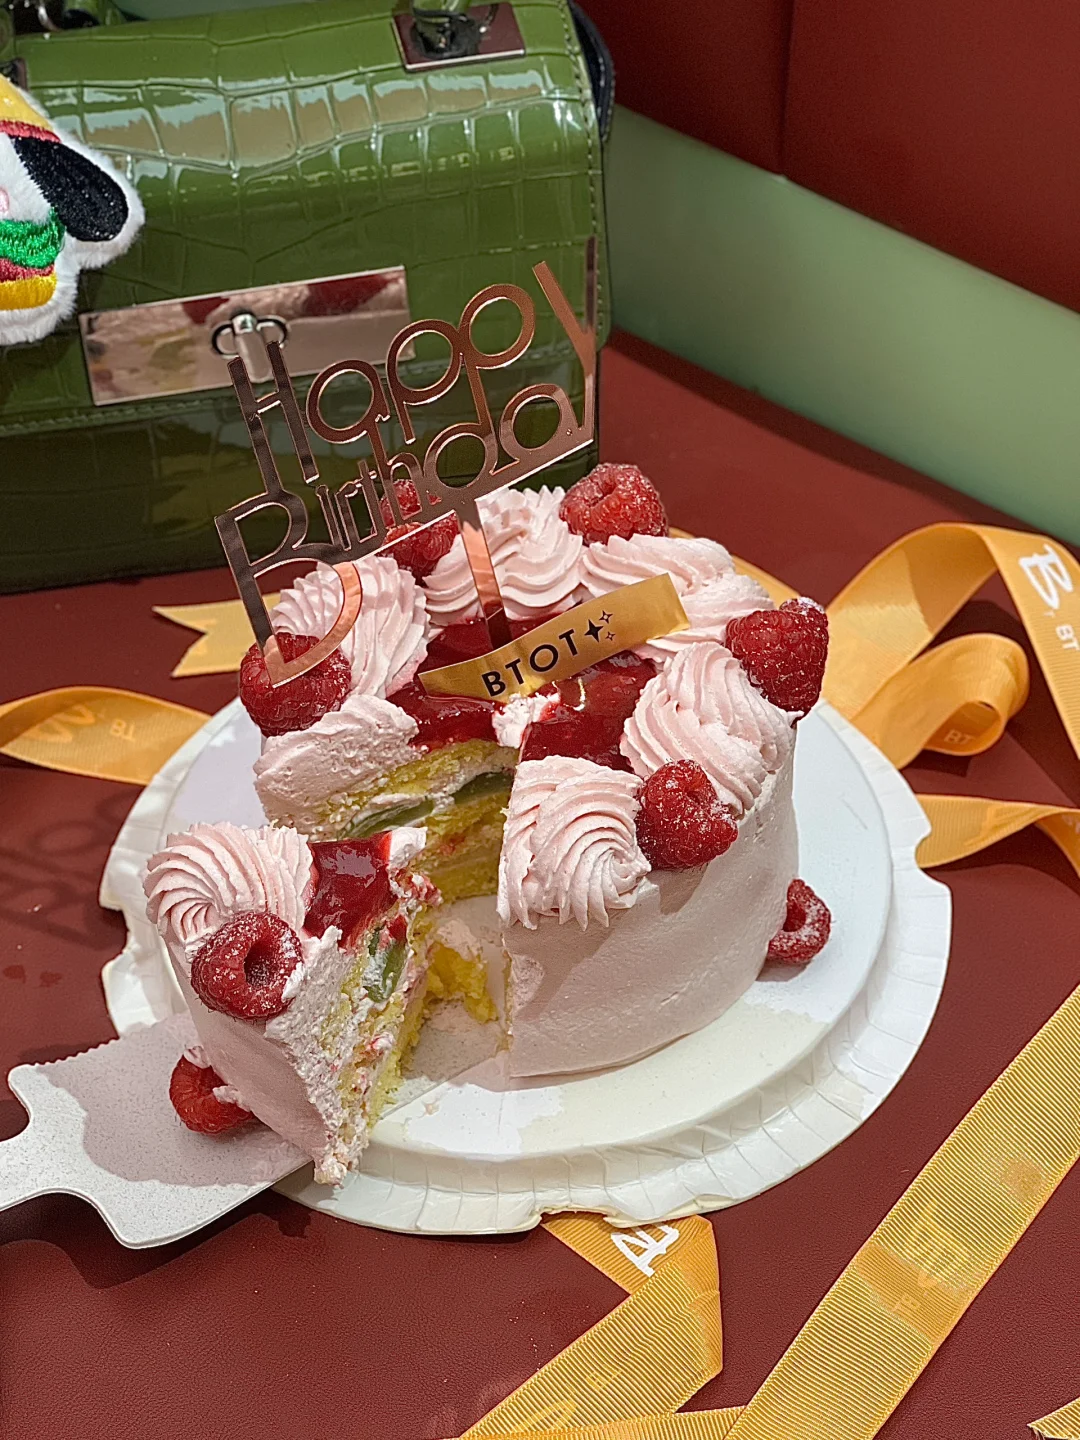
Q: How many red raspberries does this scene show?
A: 8